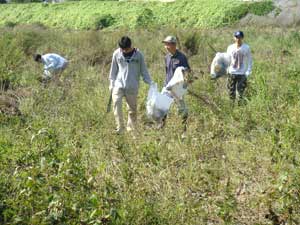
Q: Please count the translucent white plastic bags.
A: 3